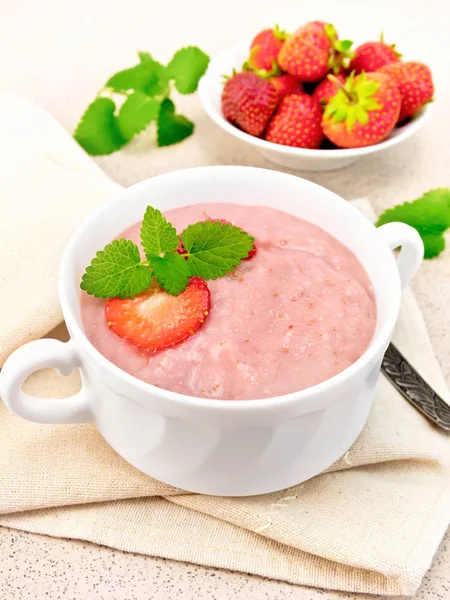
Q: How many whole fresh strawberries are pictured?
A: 9